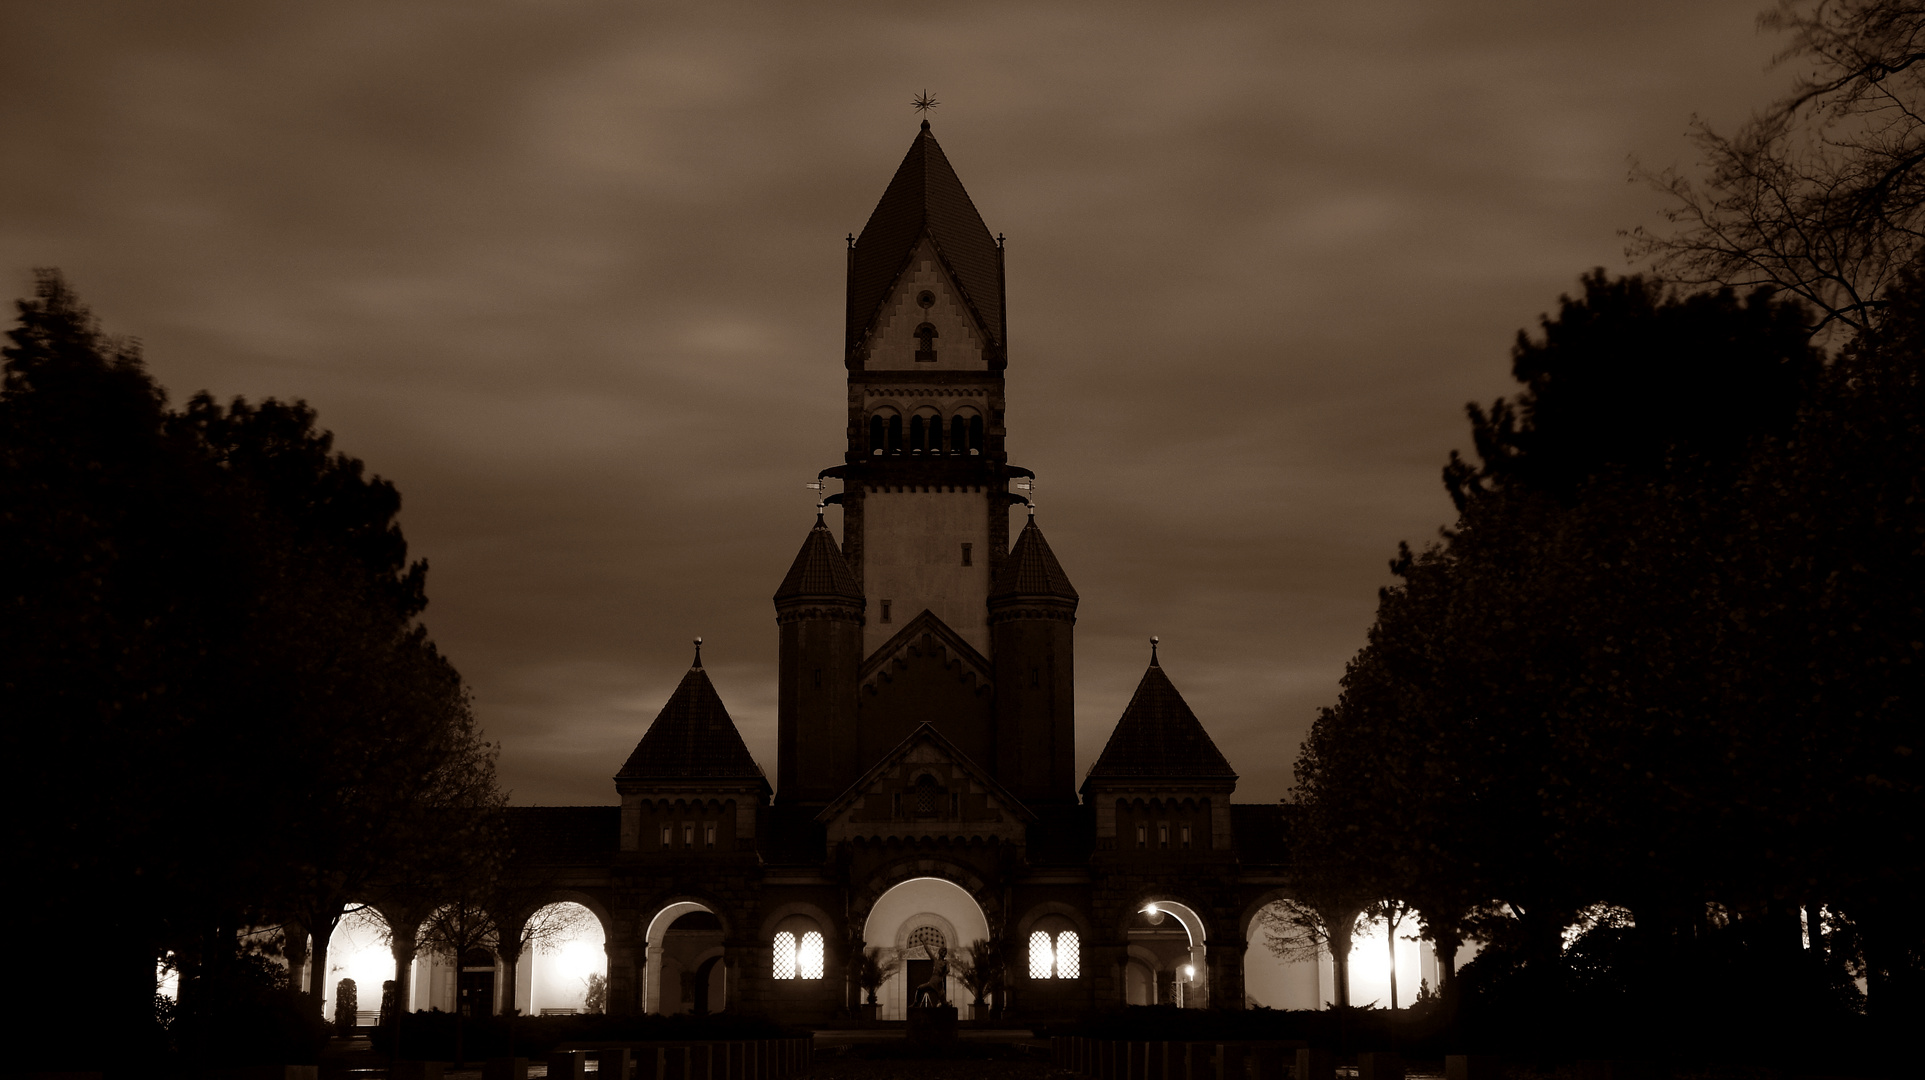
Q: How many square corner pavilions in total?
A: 2